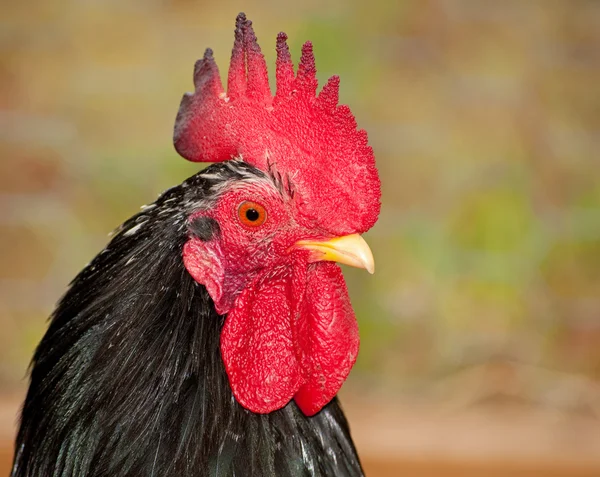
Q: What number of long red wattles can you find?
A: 2